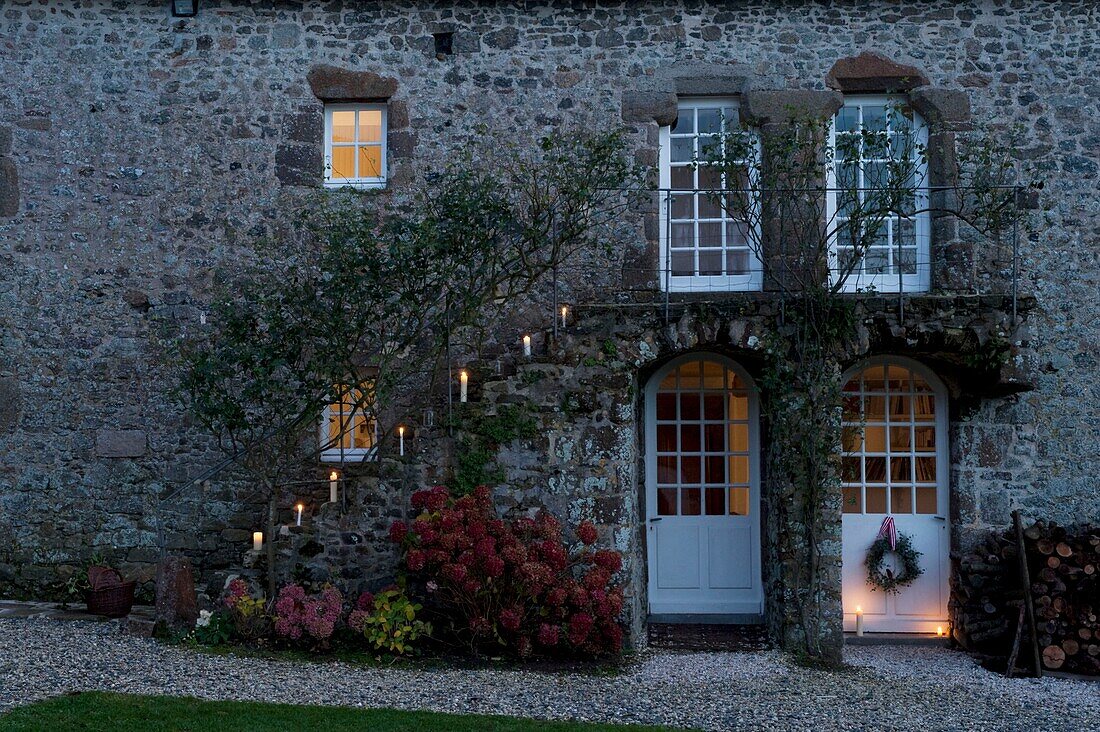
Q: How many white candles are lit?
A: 9